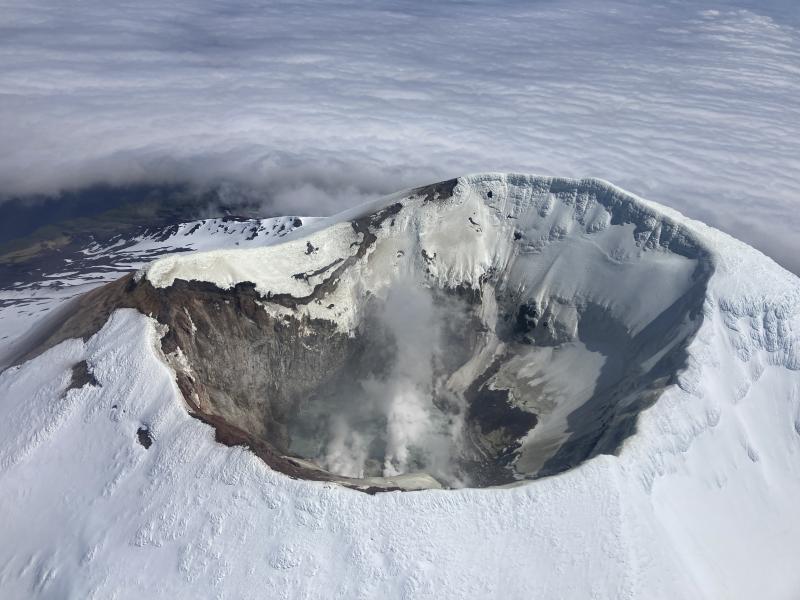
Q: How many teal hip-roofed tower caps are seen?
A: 0